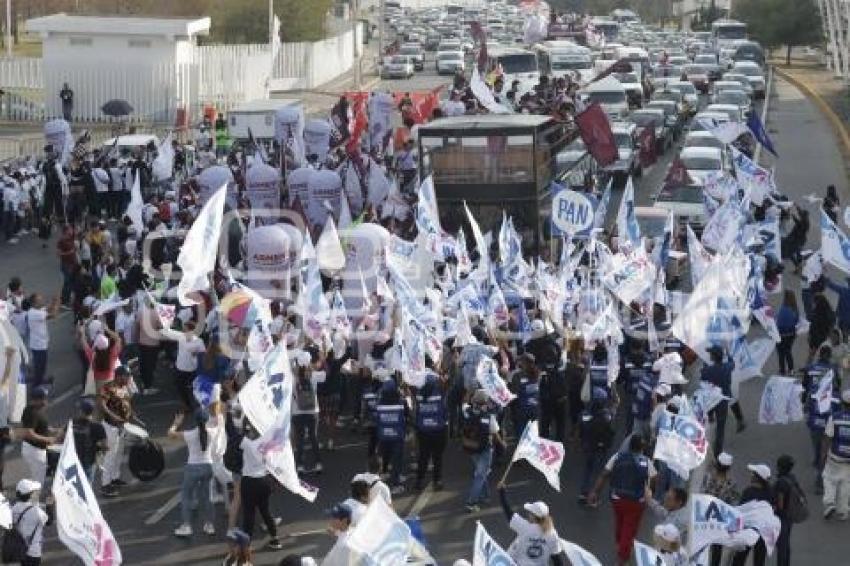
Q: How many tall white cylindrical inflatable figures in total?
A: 11